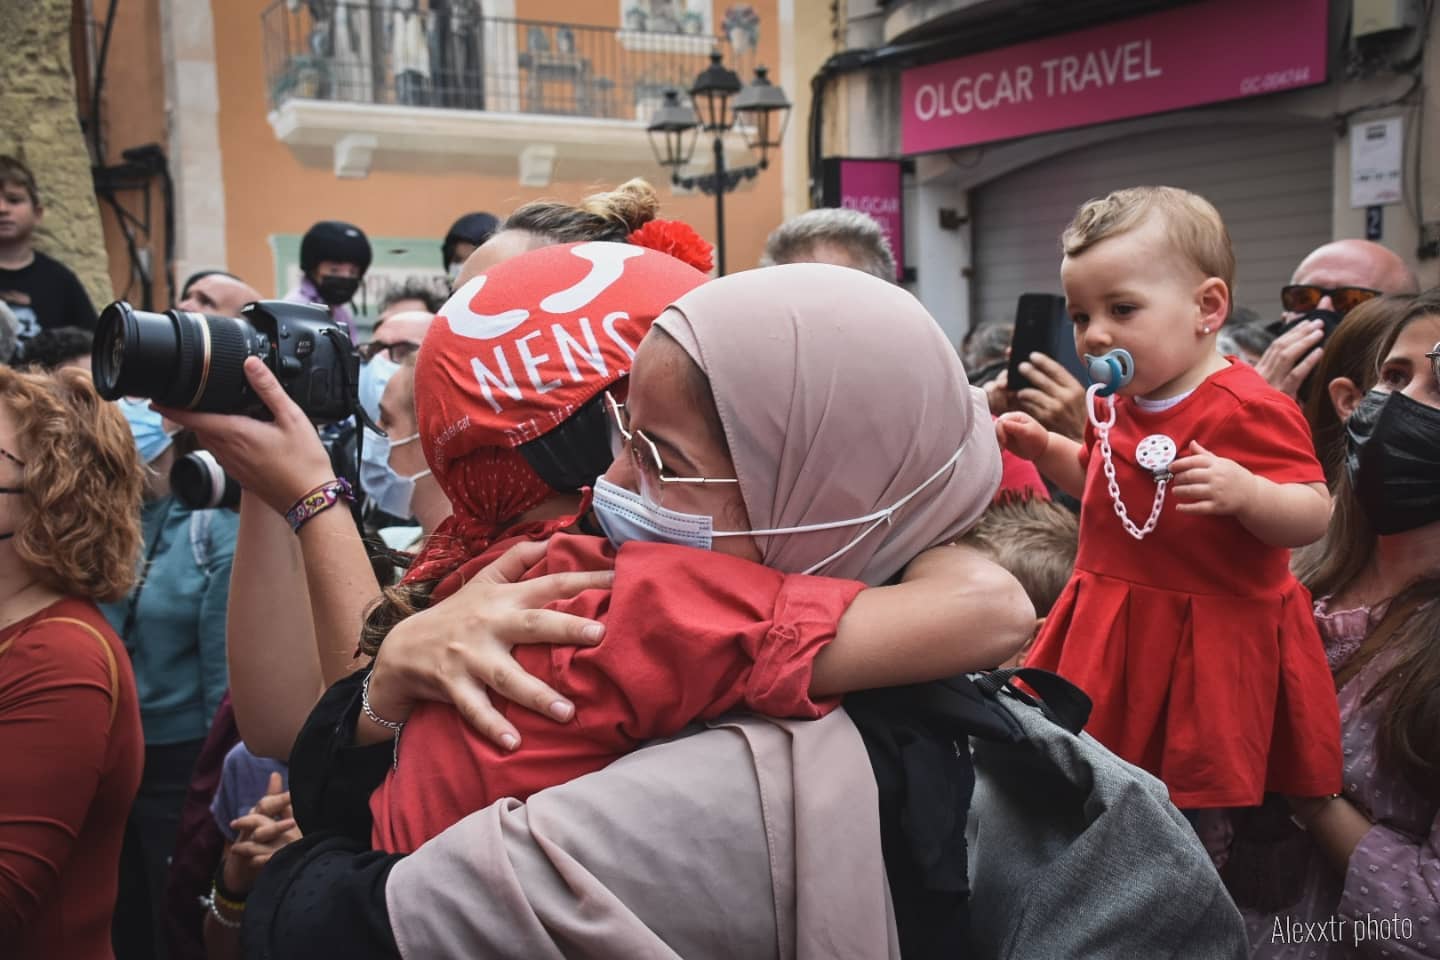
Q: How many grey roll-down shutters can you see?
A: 1